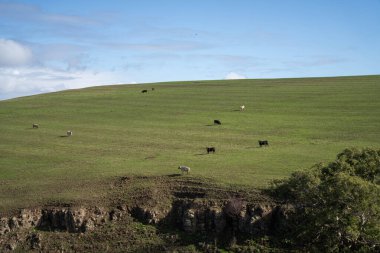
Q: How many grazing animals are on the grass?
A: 9